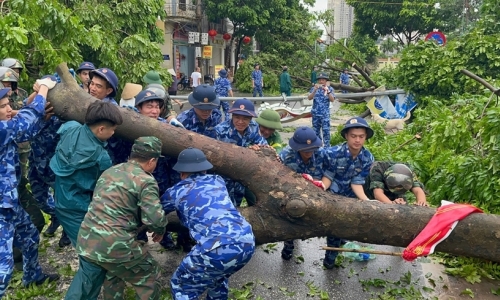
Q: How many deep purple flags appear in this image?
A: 0